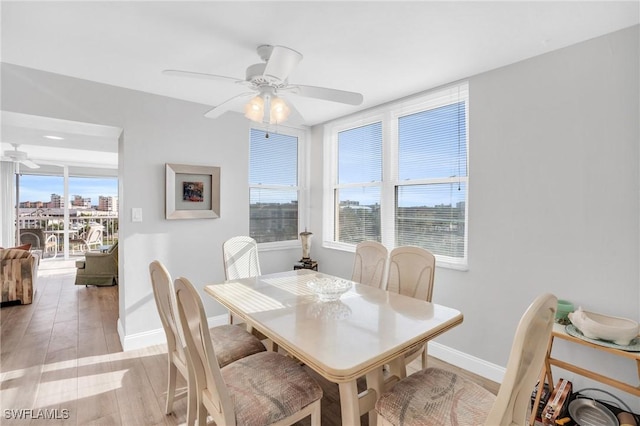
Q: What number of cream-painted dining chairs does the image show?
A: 6